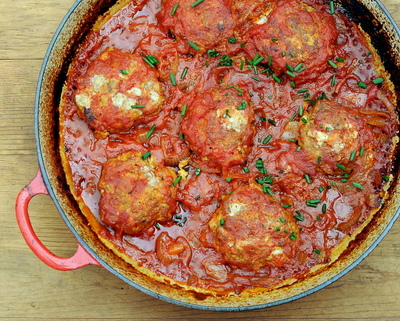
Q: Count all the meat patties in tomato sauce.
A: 7